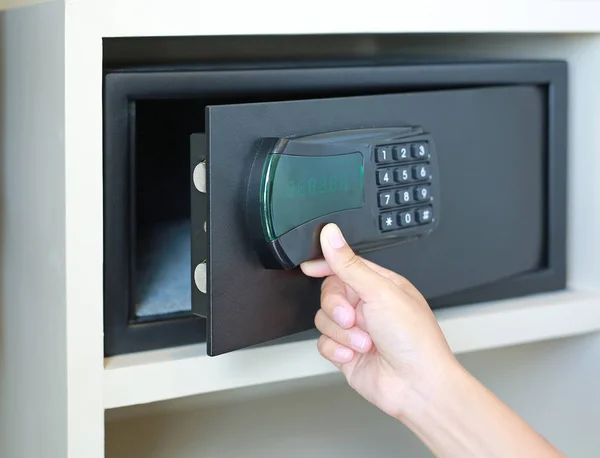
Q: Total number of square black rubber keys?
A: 12